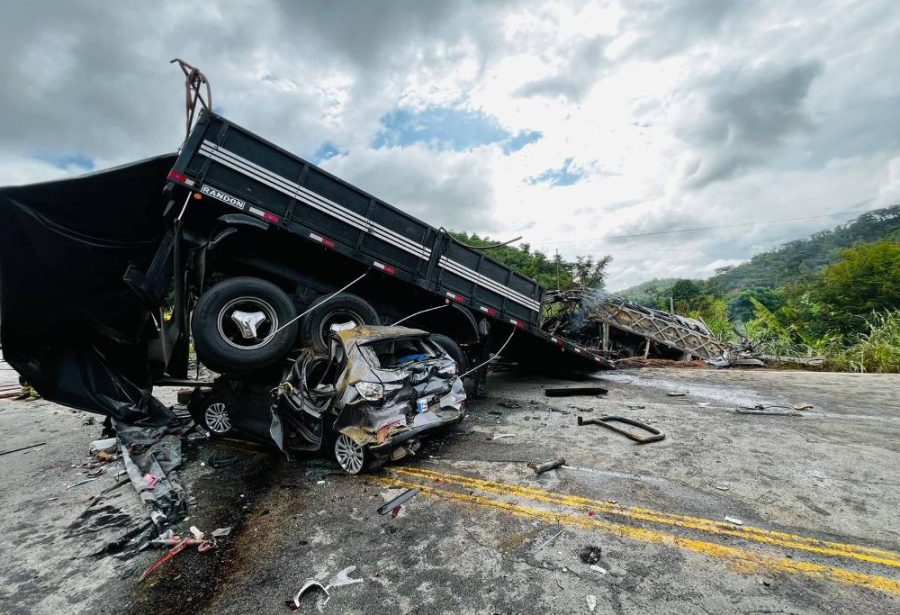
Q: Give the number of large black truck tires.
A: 3